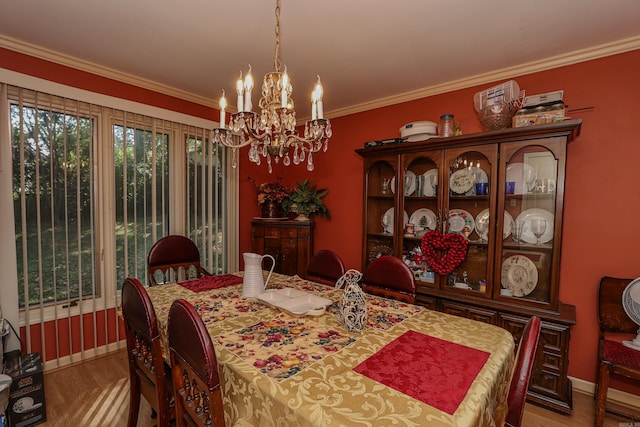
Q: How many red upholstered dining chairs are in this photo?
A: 6